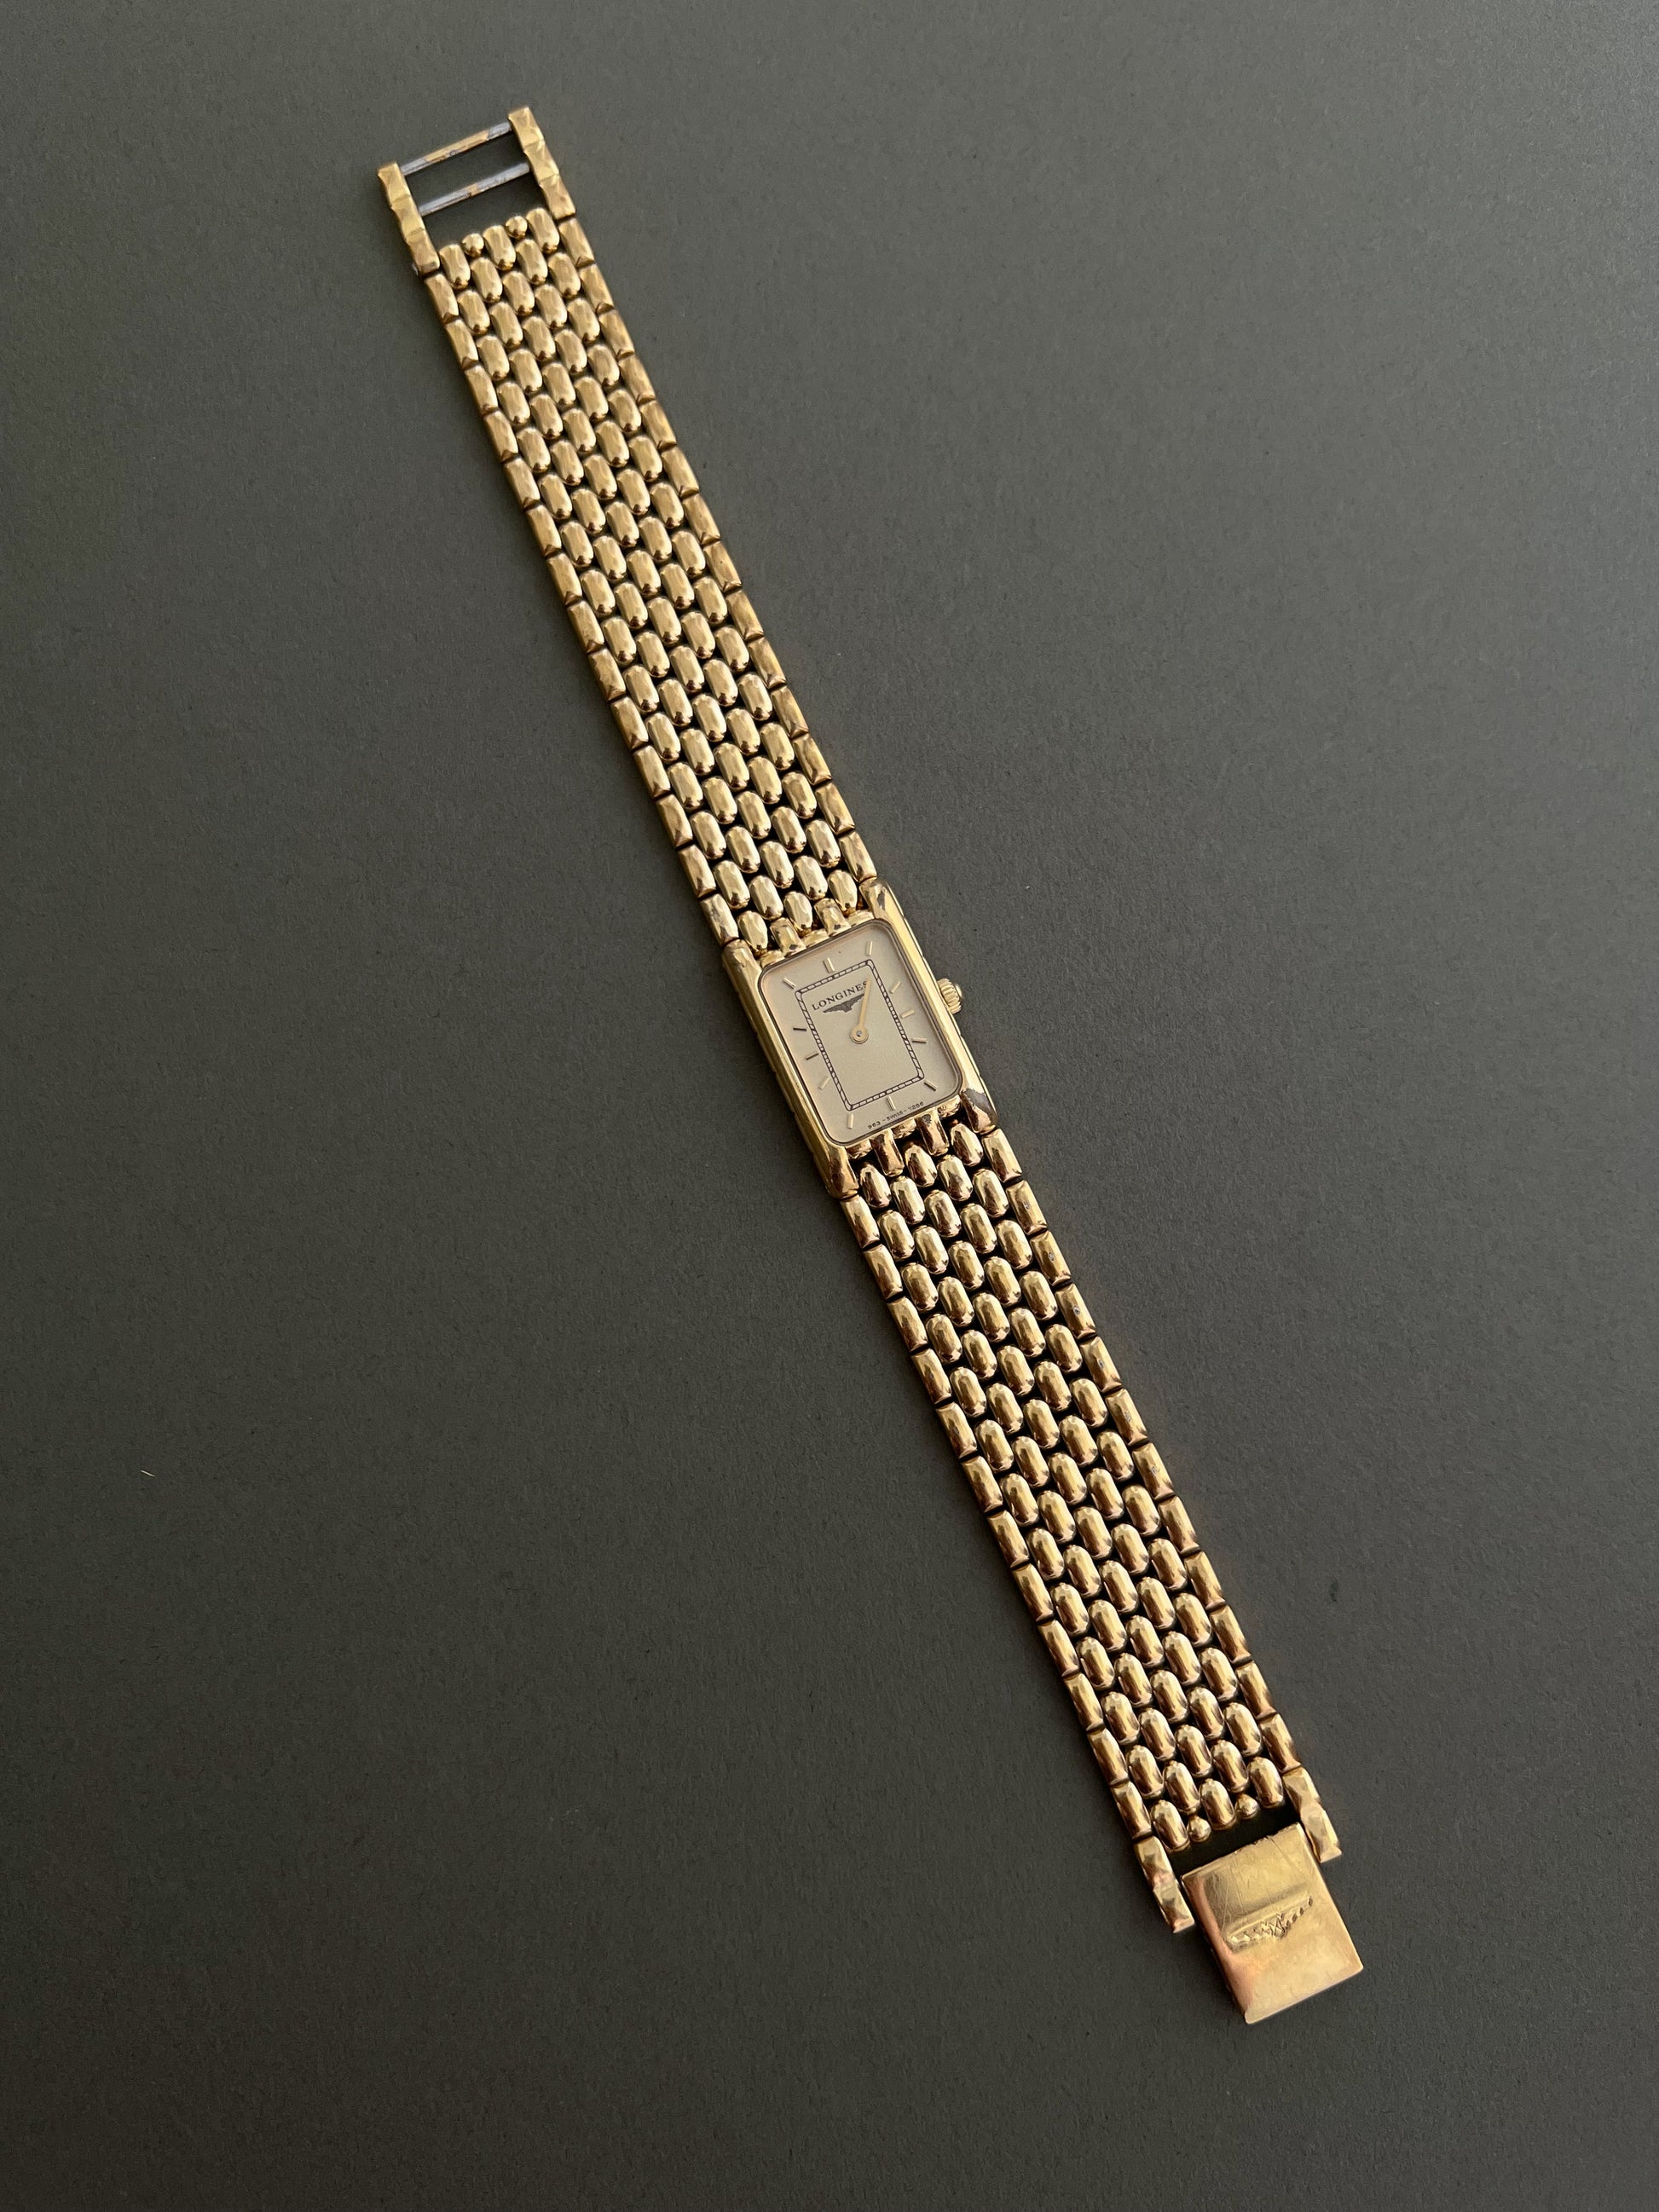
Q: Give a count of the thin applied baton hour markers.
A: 12